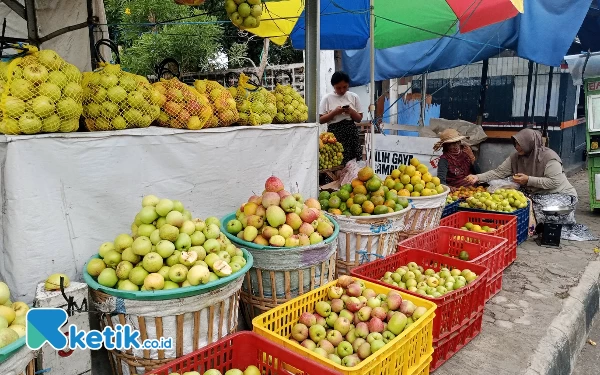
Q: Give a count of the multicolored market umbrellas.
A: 1